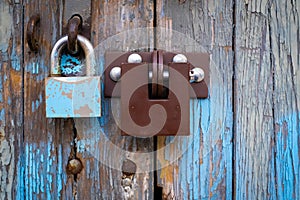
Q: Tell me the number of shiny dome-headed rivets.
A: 4